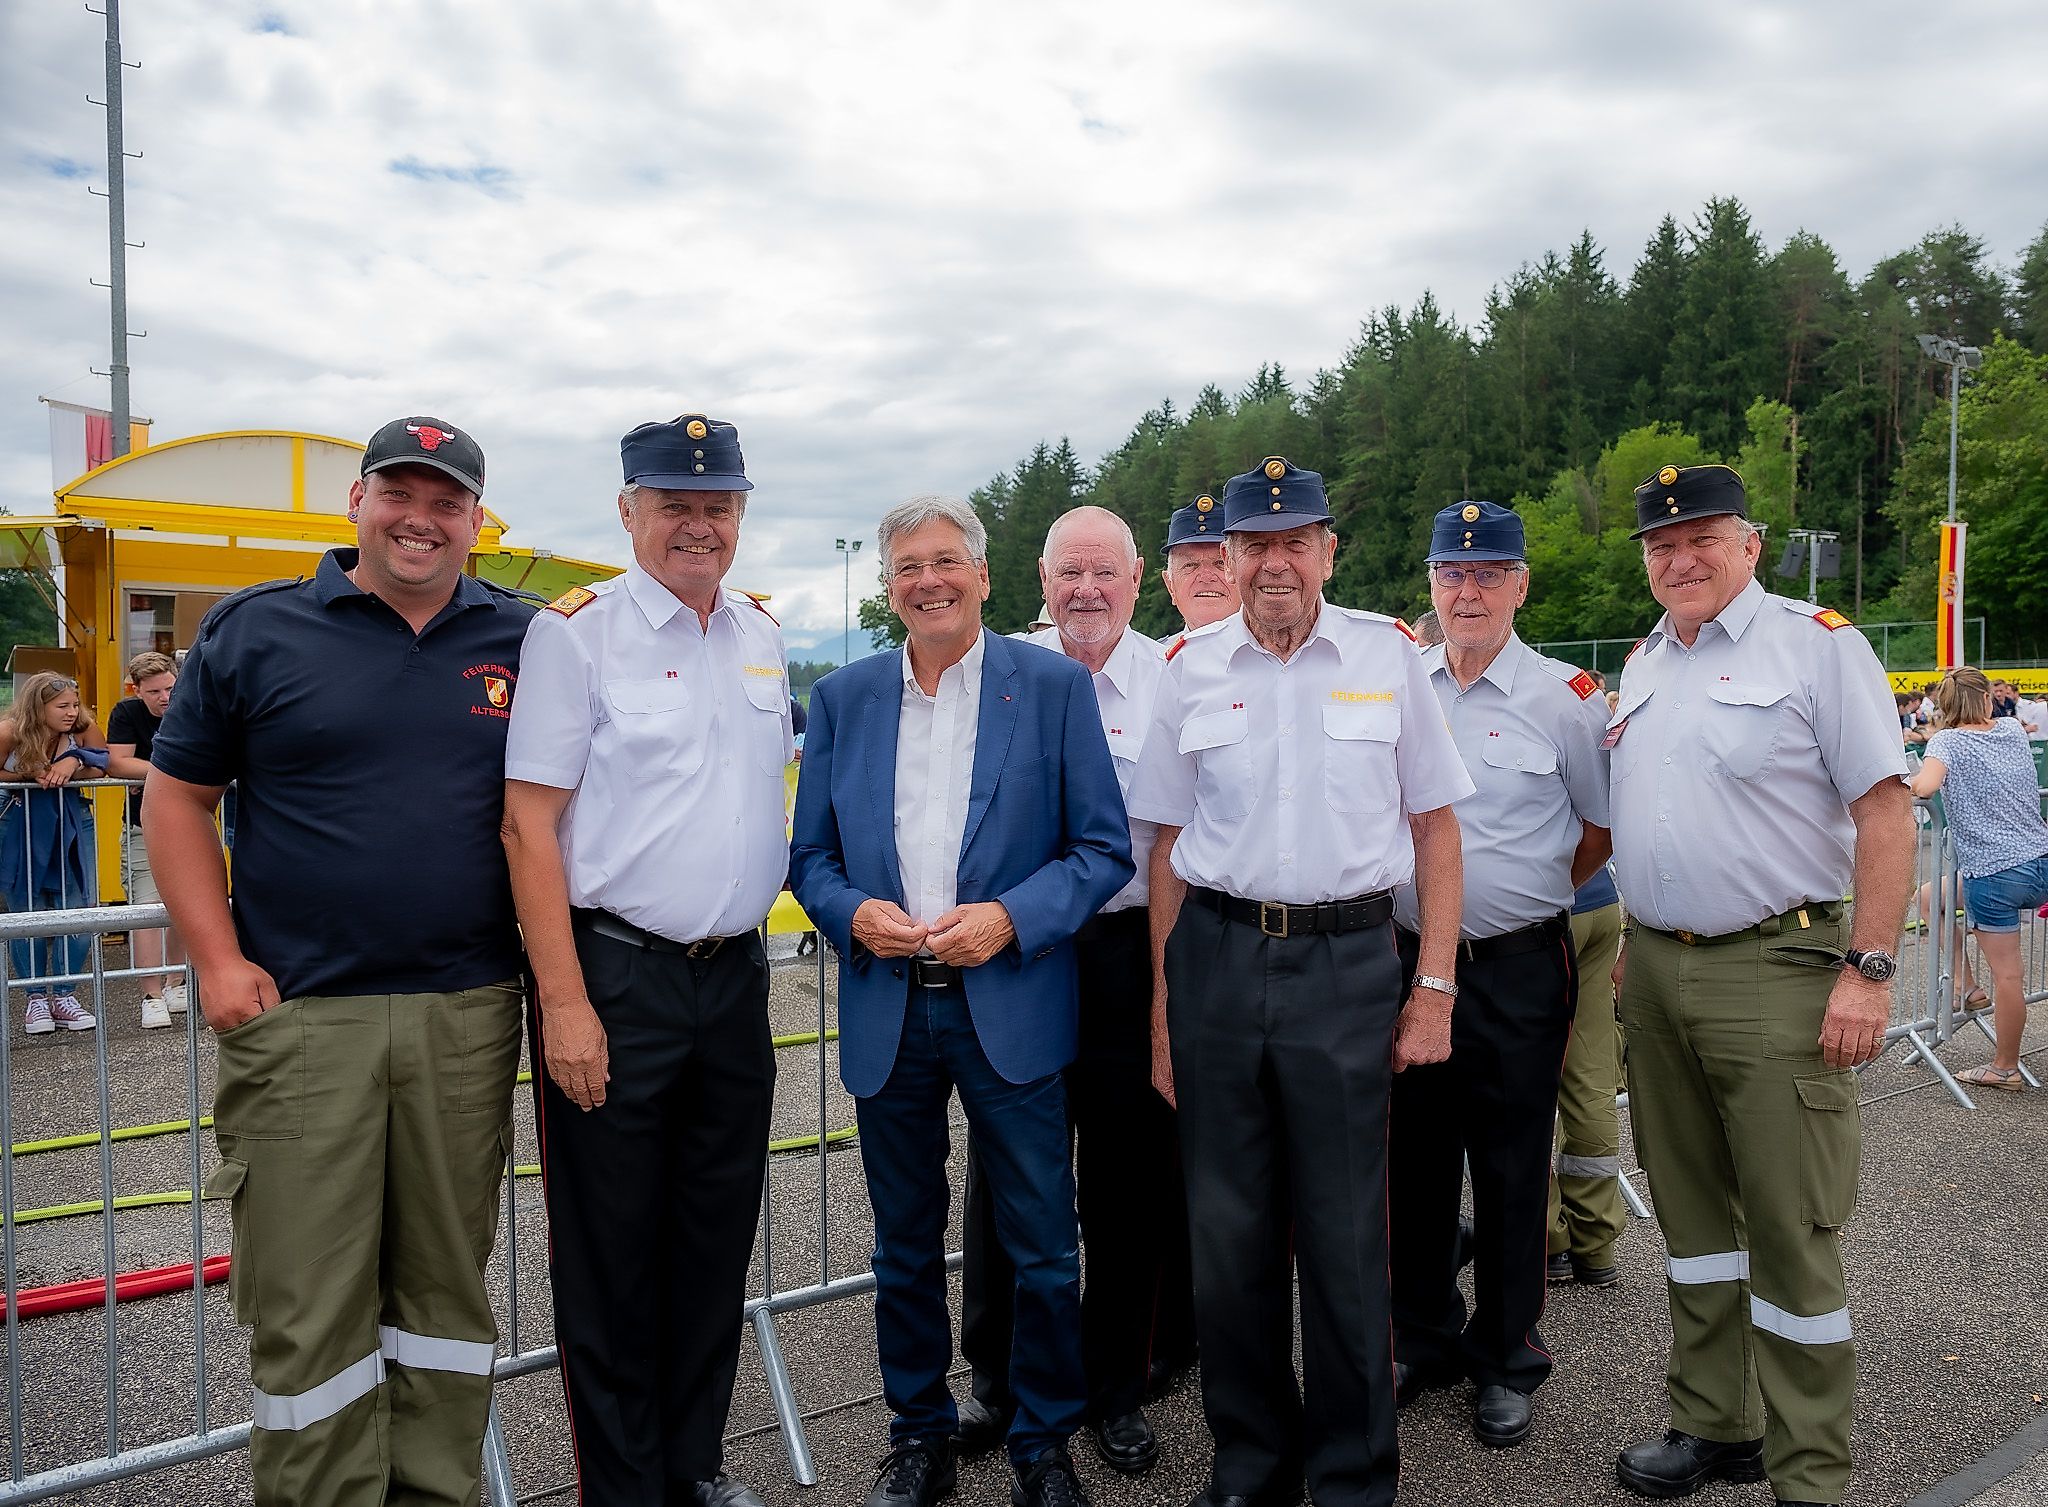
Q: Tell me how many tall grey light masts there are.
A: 3